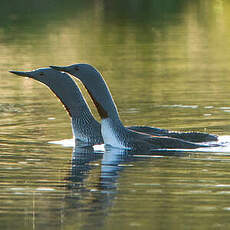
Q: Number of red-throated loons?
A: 2